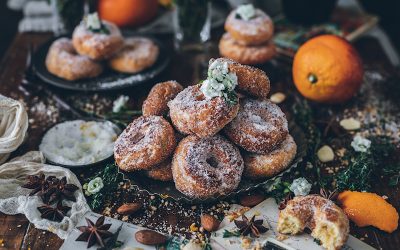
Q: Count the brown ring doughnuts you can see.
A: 14